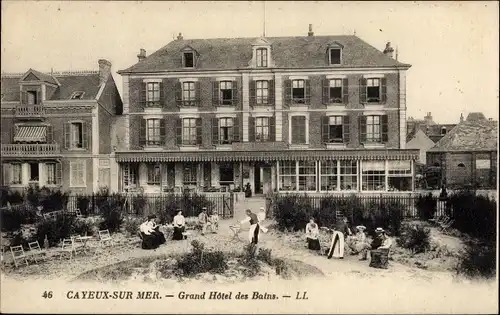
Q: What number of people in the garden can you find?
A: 12